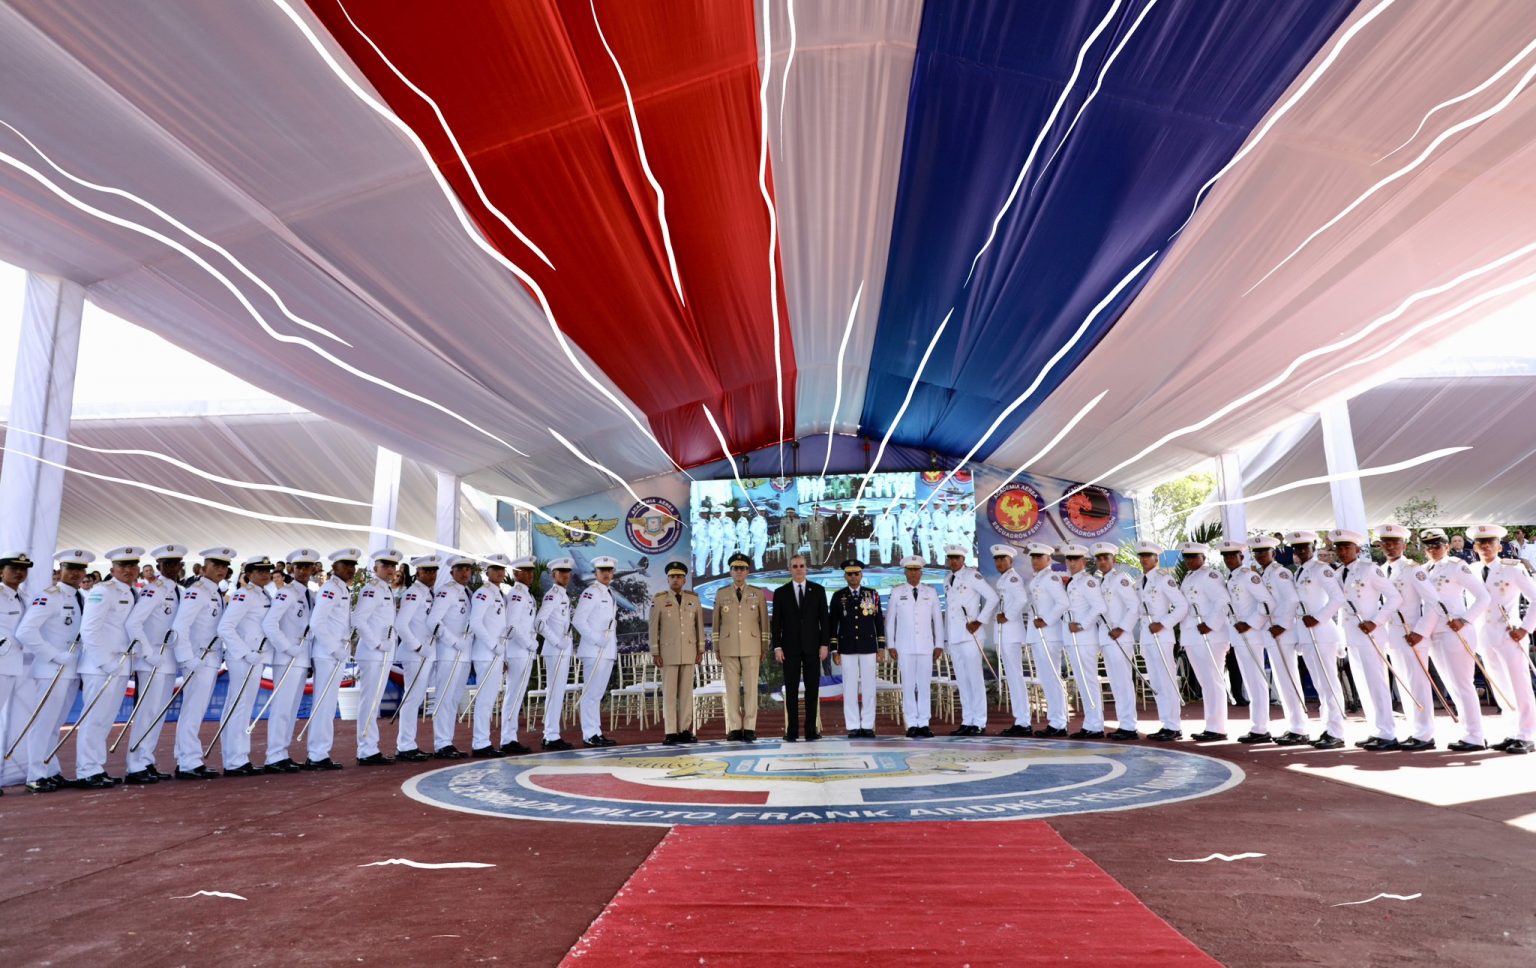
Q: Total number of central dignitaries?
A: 5